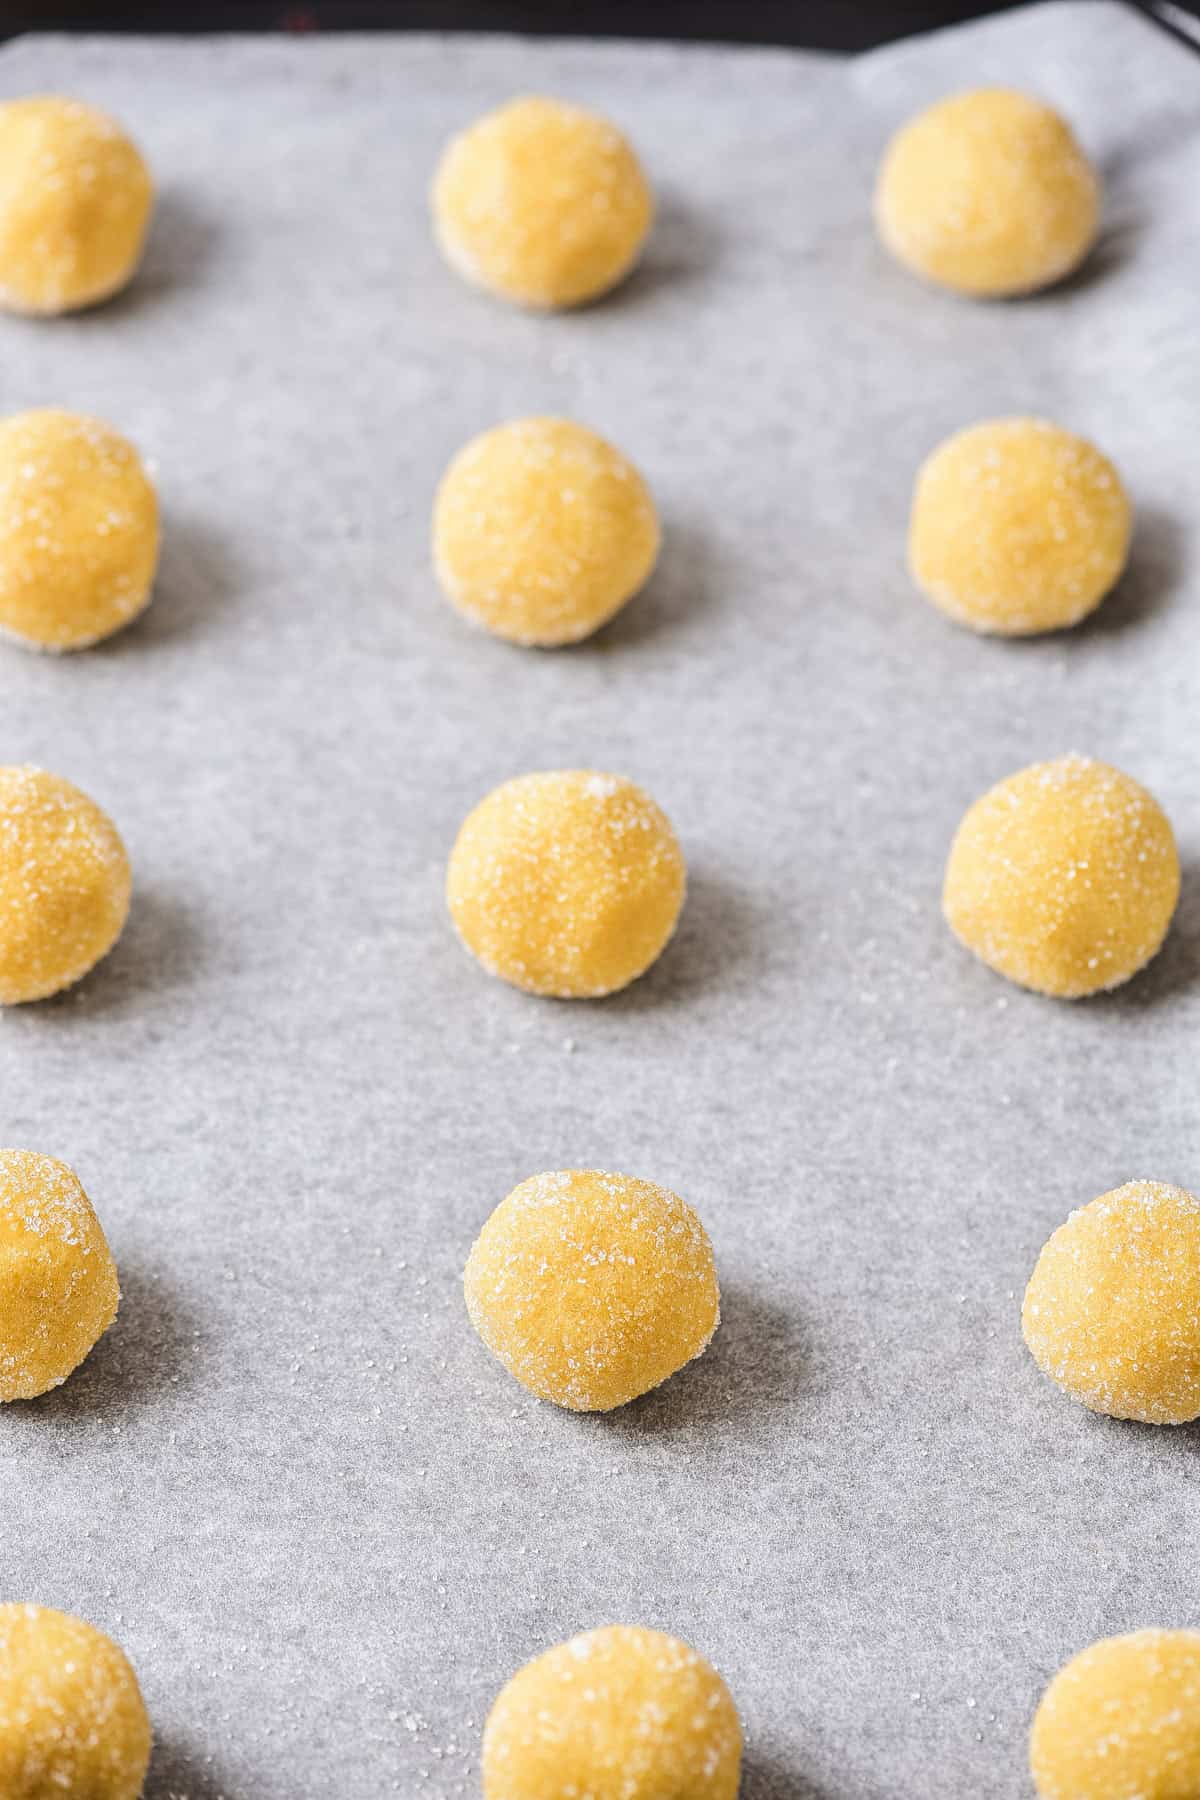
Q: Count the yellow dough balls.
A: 15